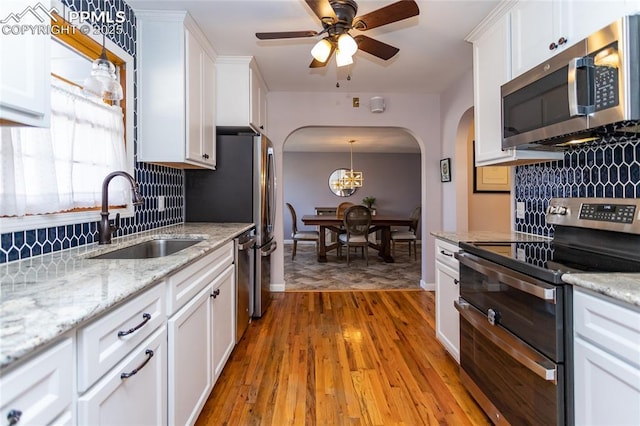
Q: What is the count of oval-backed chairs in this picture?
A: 4